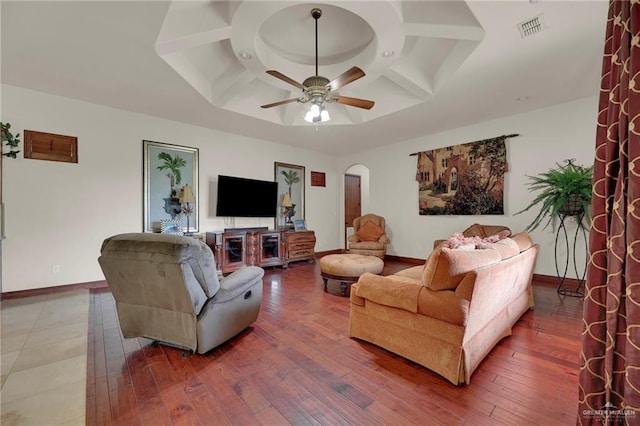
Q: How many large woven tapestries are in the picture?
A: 1